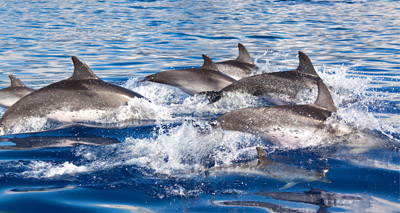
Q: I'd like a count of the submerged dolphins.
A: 1